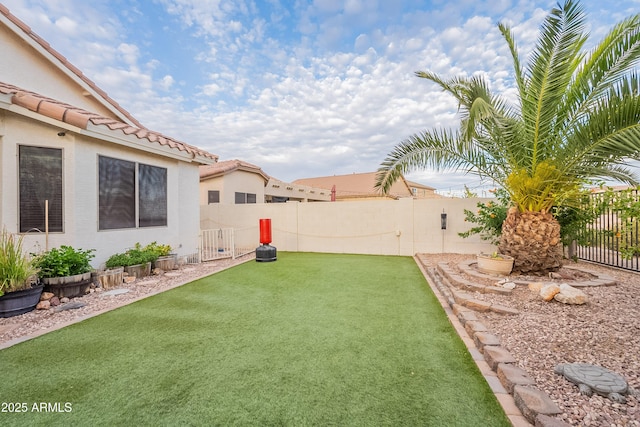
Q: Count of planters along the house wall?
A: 5